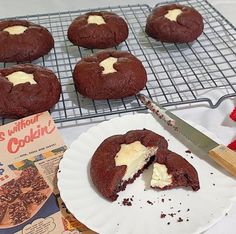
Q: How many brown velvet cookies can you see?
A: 6